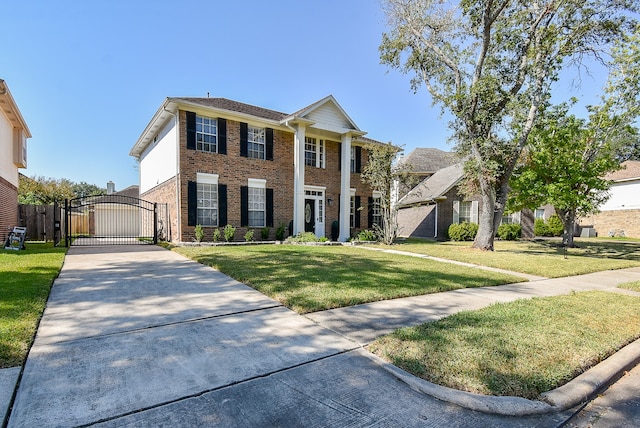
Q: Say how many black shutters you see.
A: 13